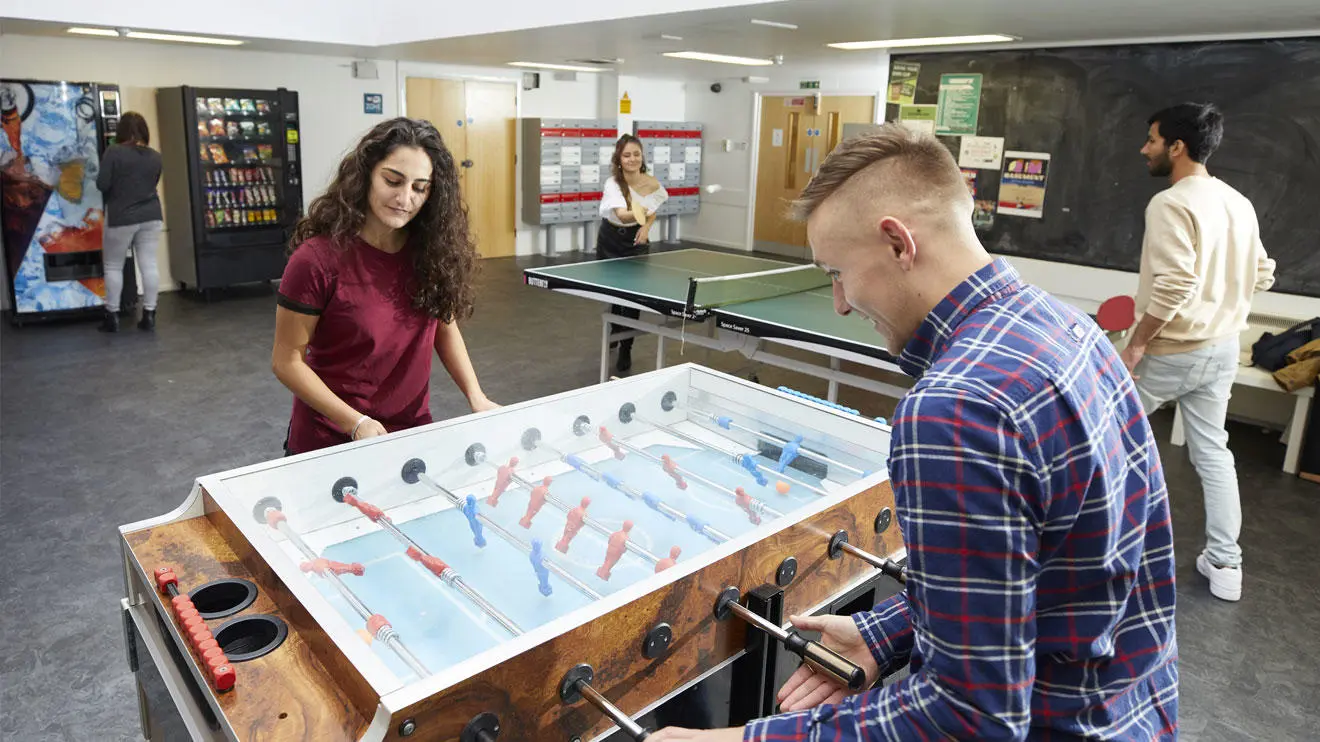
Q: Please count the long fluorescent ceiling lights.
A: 4